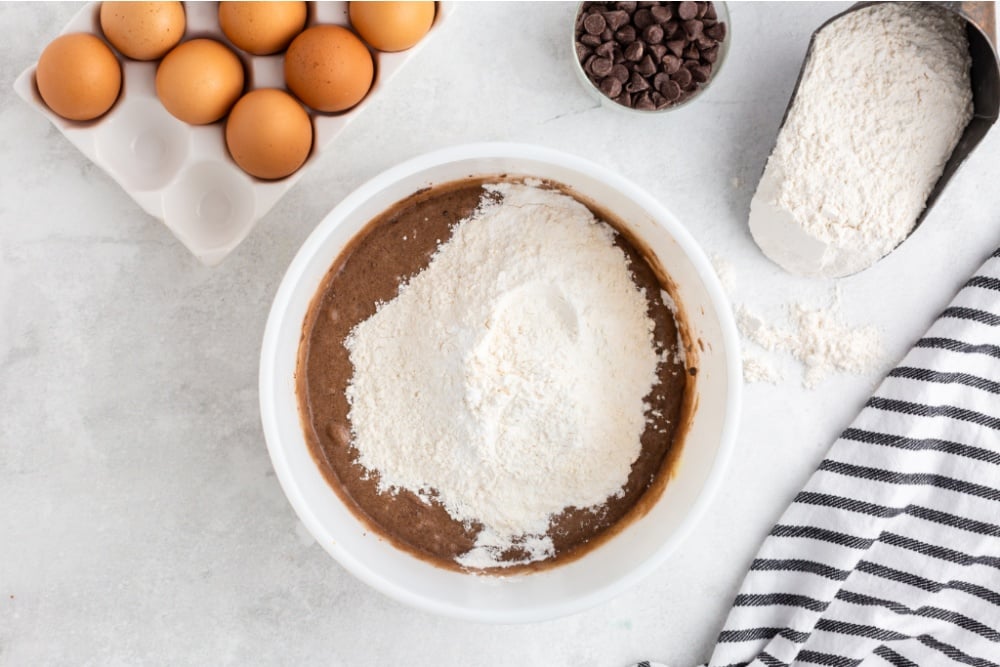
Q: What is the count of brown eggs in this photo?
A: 7